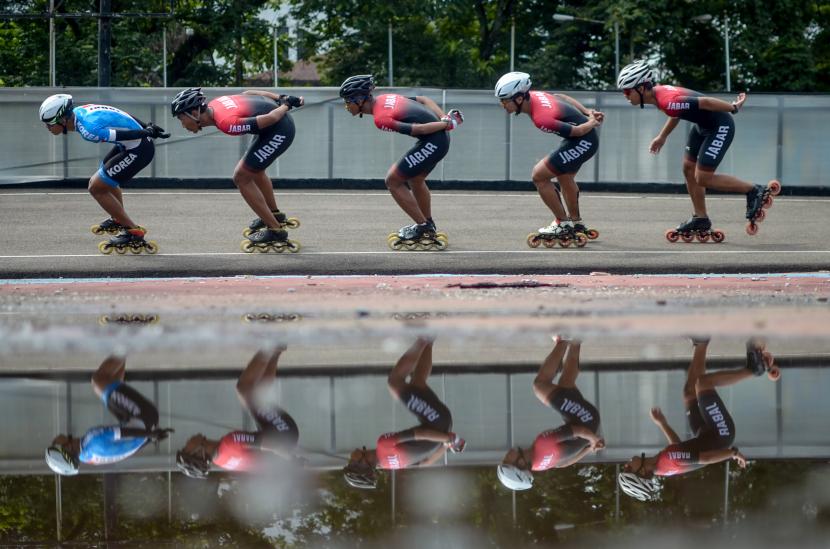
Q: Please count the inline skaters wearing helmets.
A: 5